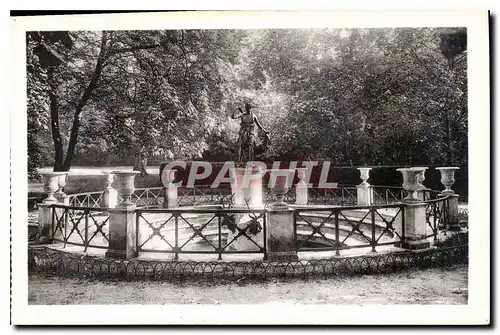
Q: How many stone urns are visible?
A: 11